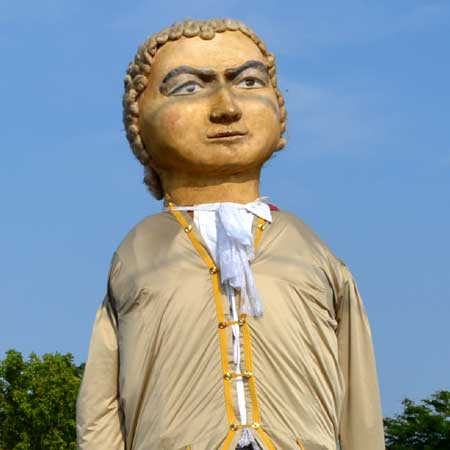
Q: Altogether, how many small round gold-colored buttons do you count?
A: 9